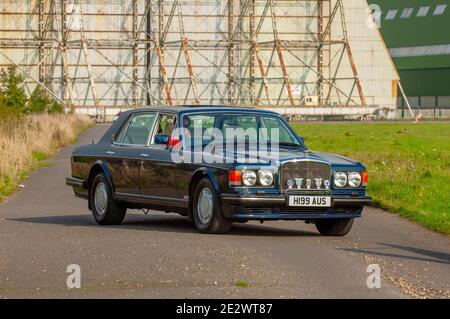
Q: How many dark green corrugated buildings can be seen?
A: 1